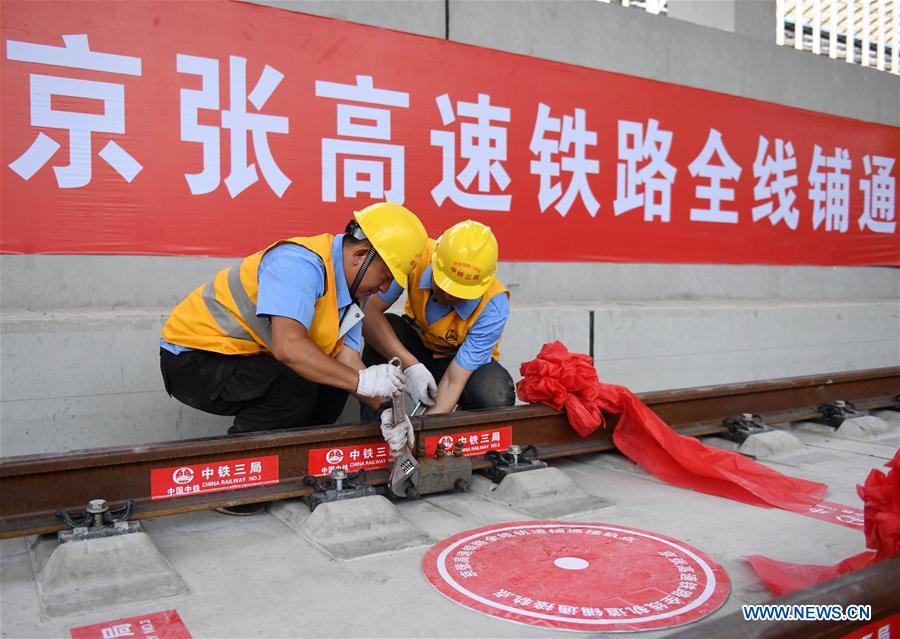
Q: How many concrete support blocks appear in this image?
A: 5